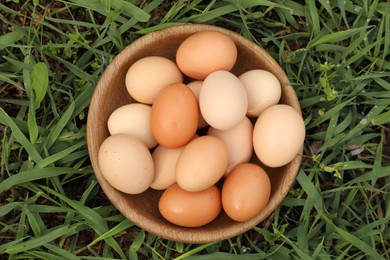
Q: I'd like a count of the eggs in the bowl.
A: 14